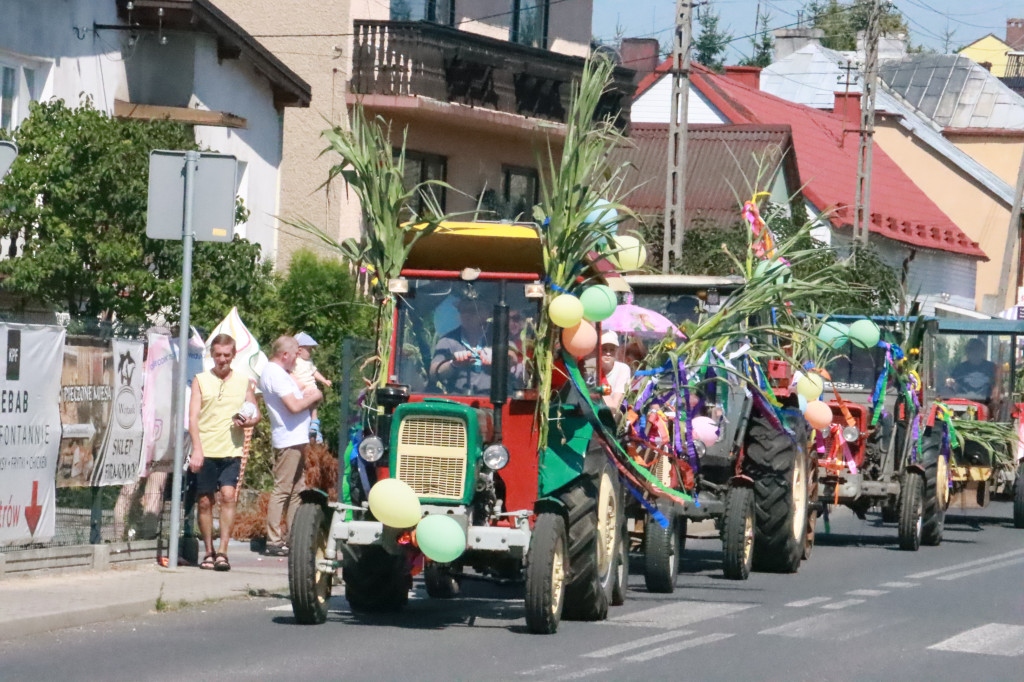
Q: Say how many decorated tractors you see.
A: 4